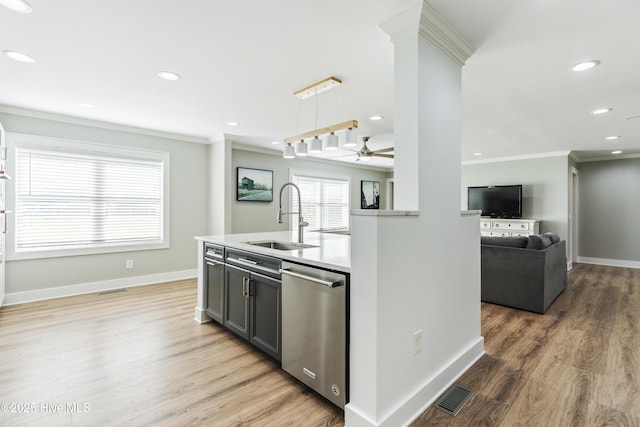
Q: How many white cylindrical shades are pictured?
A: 5